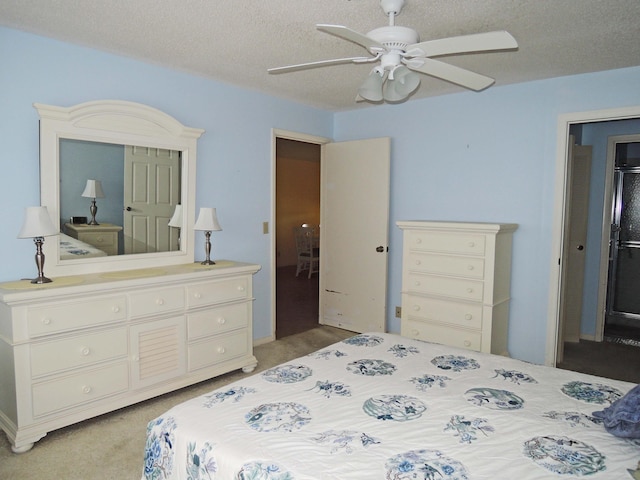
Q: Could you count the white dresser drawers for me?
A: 12